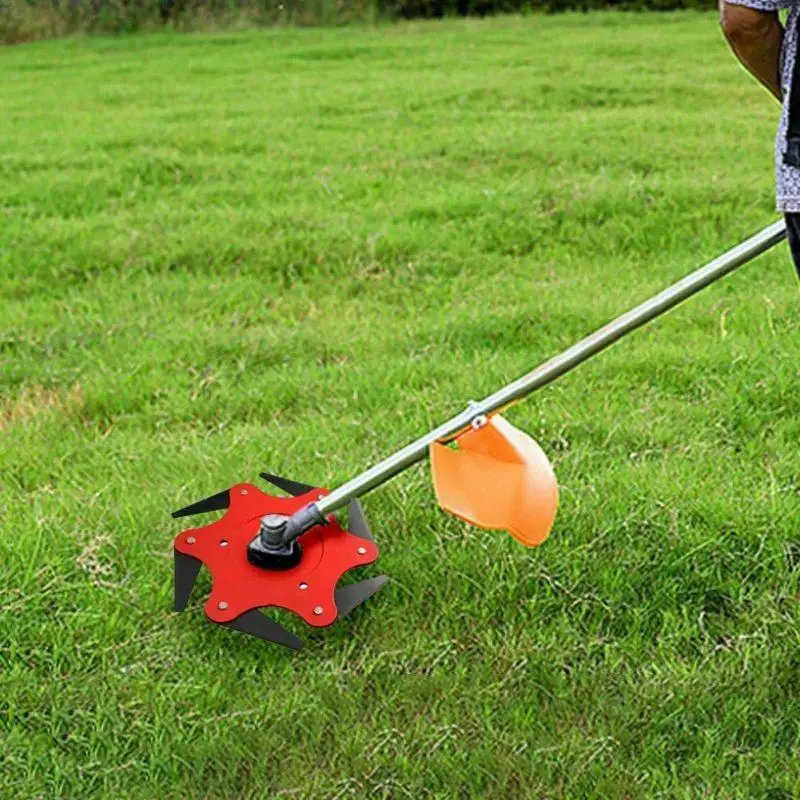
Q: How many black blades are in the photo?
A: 6